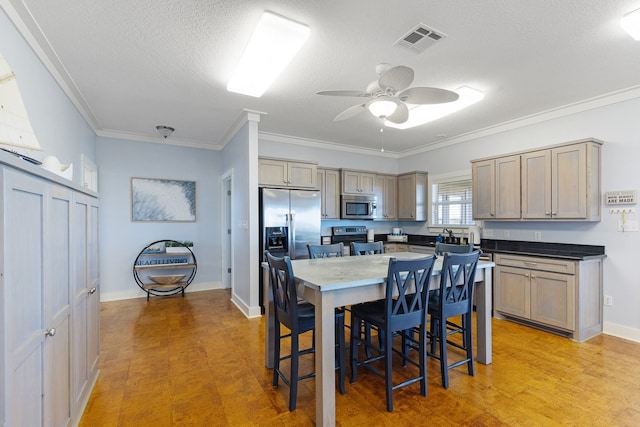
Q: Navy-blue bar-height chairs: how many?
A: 6